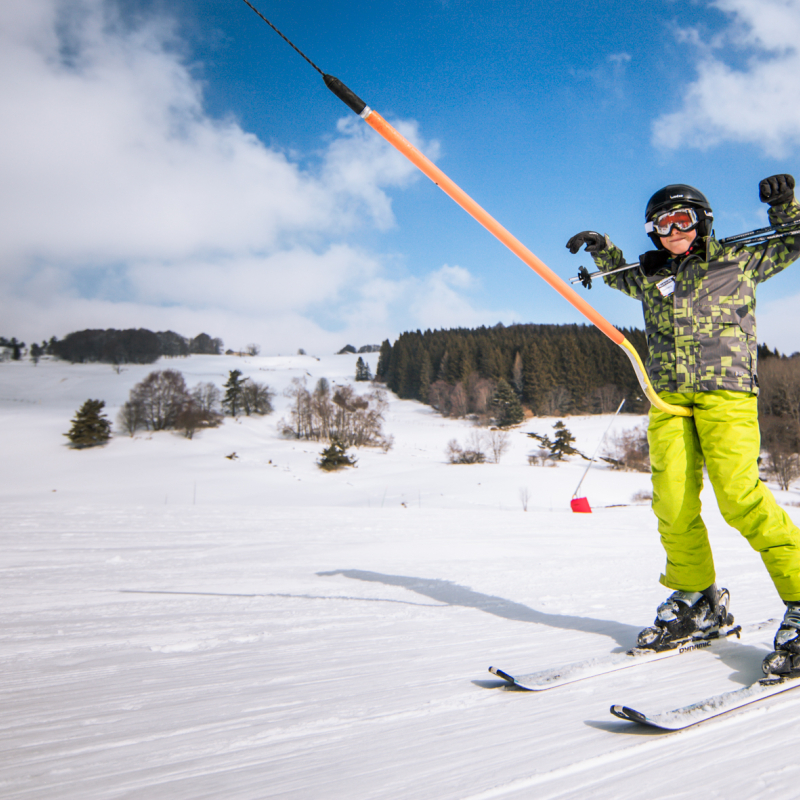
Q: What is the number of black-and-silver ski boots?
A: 2